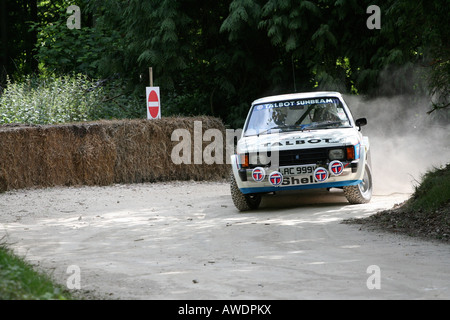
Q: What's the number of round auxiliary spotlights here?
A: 4